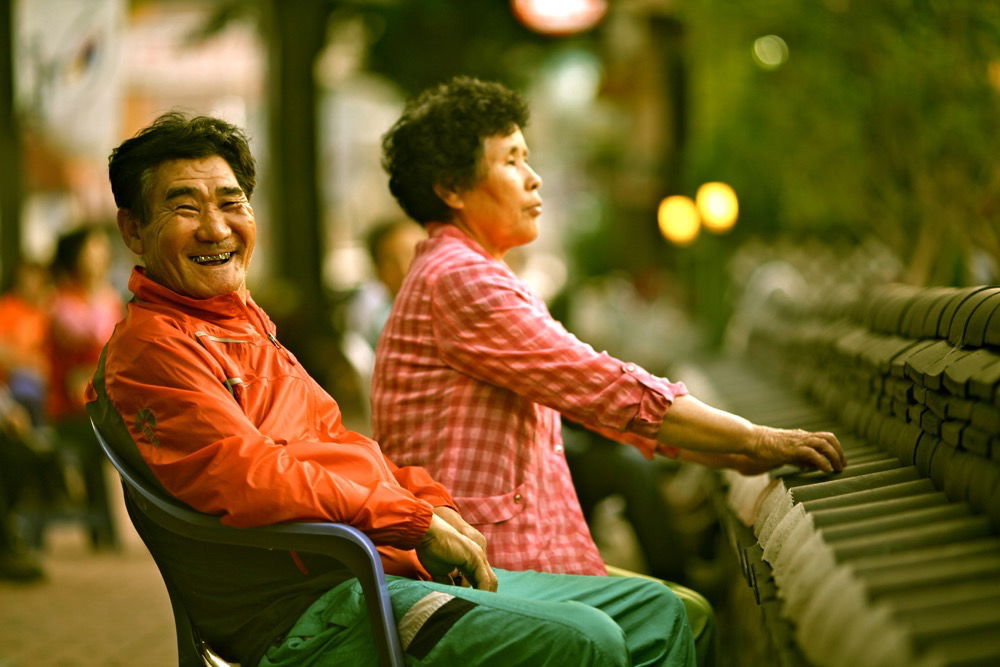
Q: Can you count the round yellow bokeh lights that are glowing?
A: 2